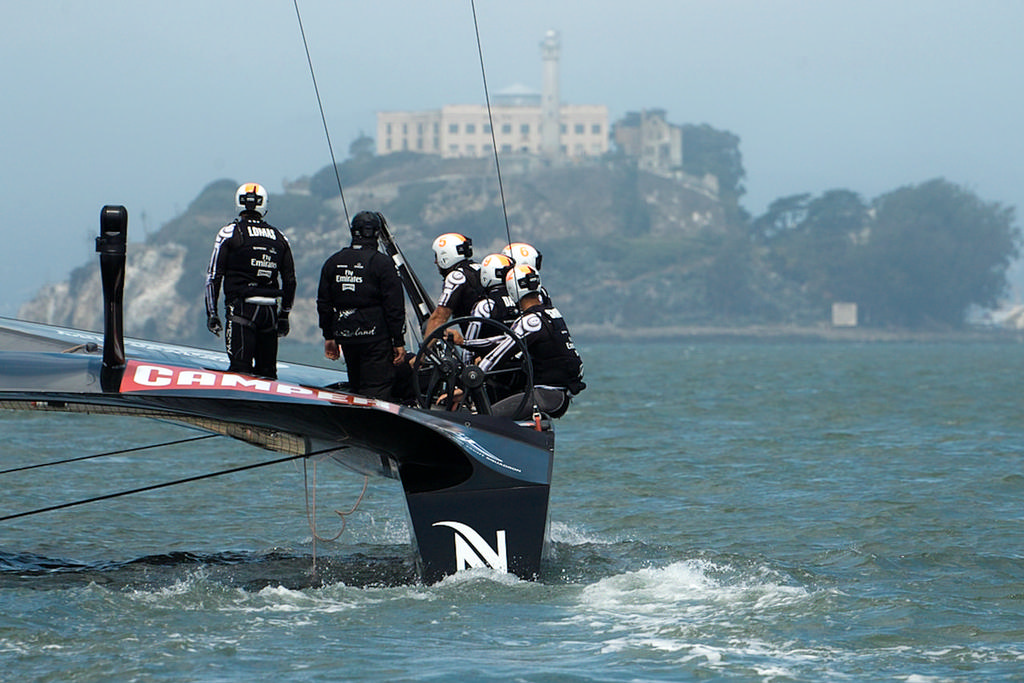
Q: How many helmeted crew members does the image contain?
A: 6